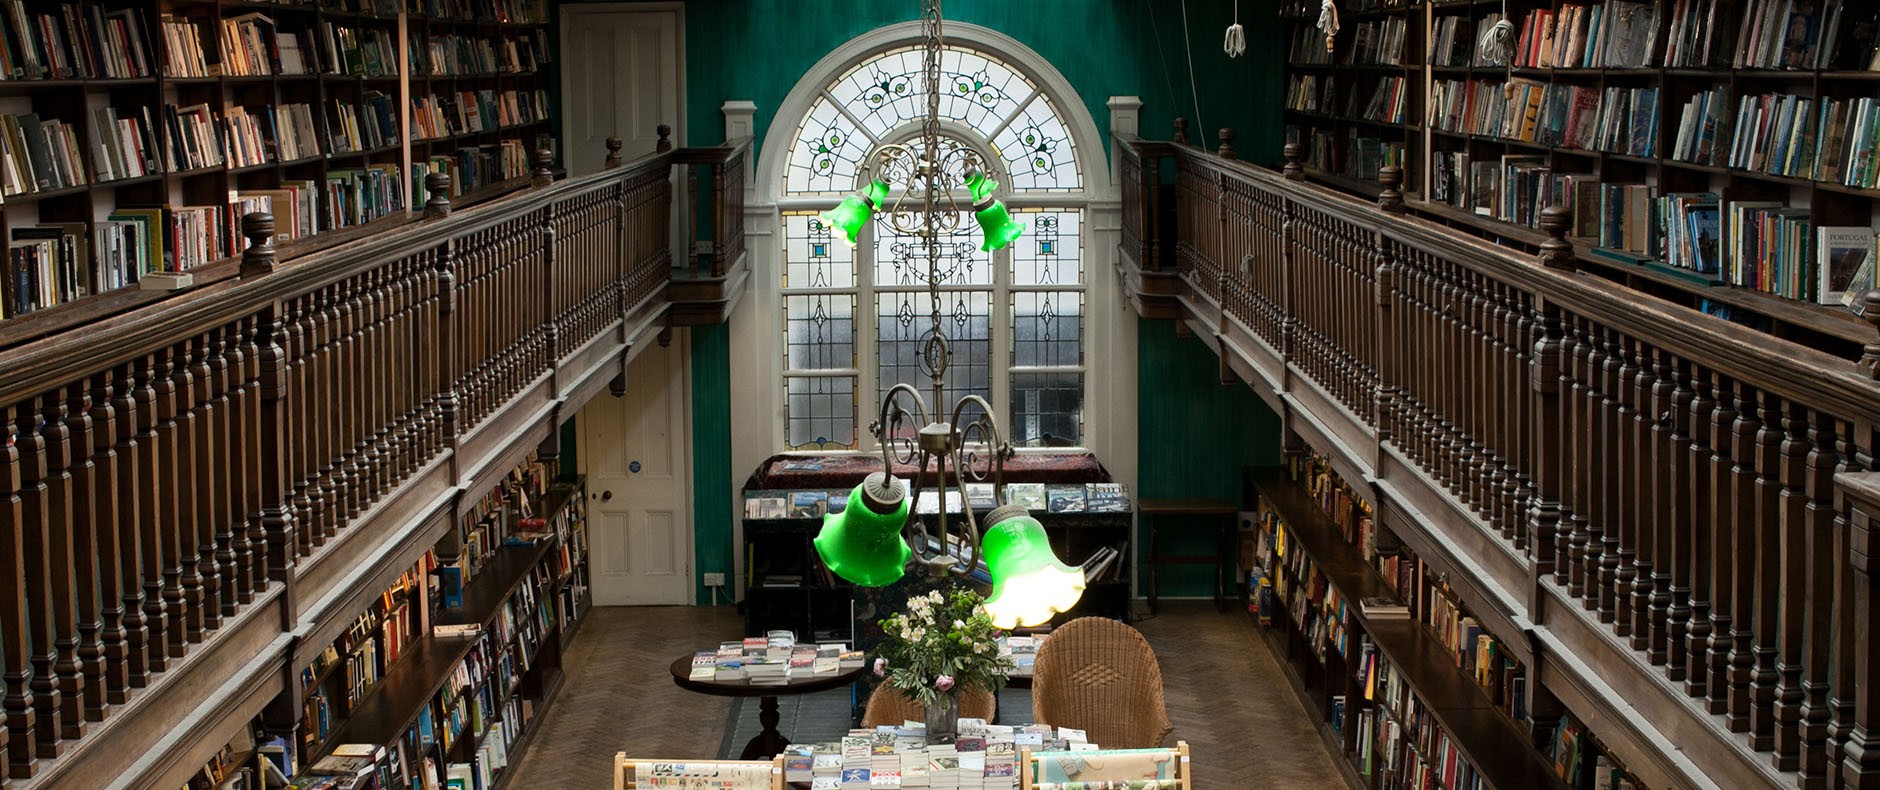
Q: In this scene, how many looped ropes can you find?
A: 3